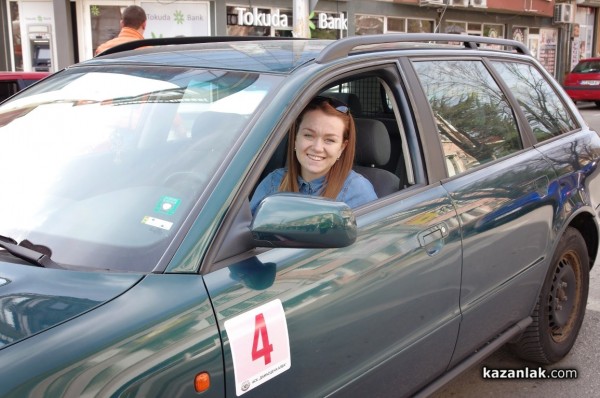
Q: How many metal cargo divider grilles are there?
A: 1